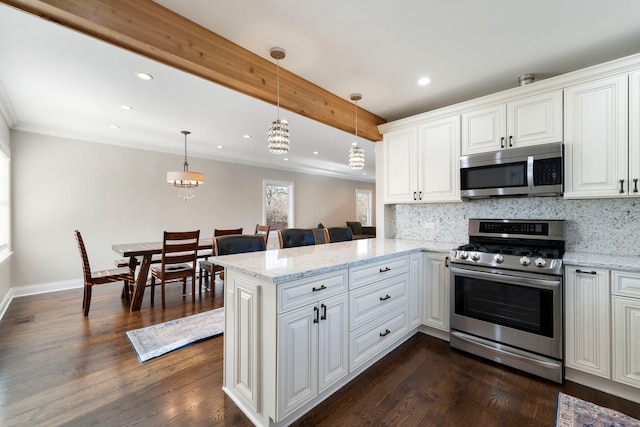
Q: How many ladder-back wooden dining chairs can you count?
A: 4